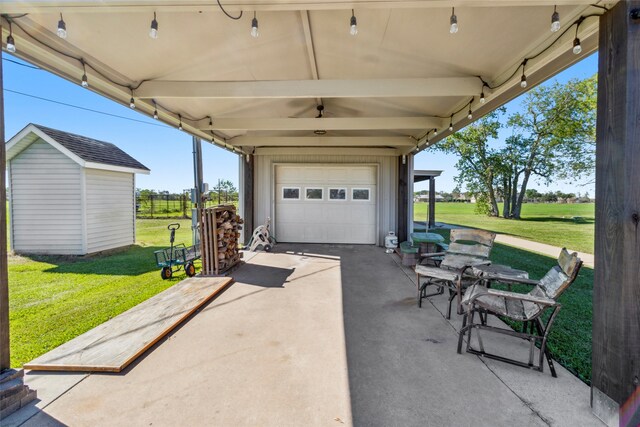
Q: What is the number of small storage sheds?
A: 1